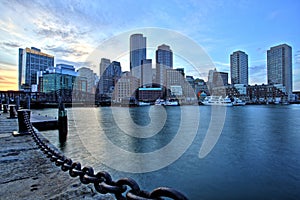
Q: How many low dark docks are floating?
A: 1